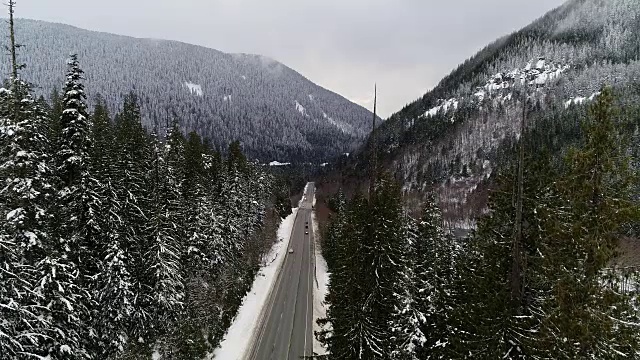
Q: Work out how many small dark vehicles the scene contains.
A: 2